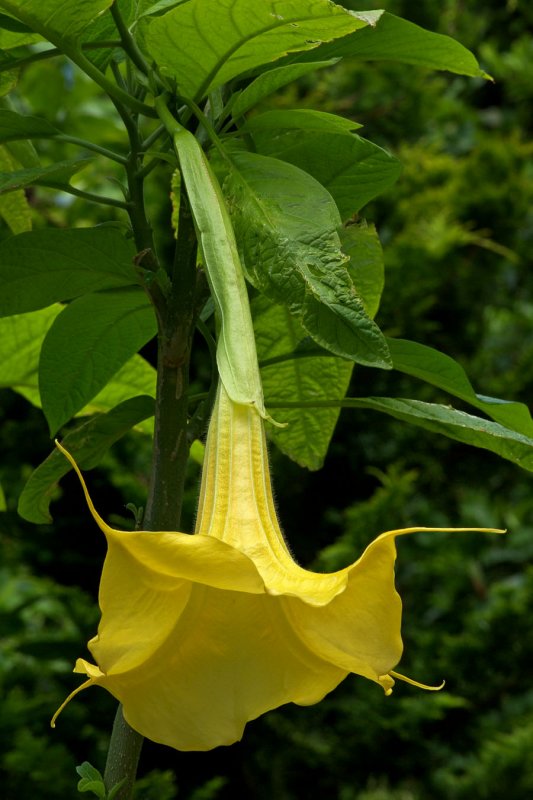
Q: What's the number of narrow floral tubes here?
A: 1